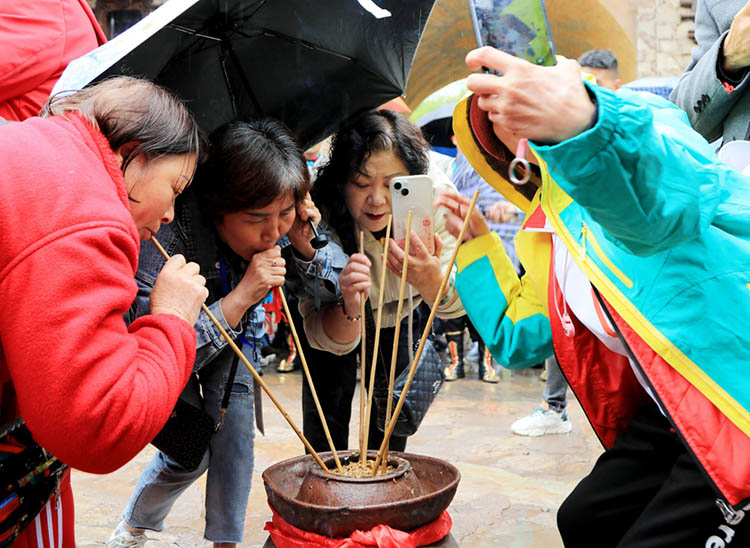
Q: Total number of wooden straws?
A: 6